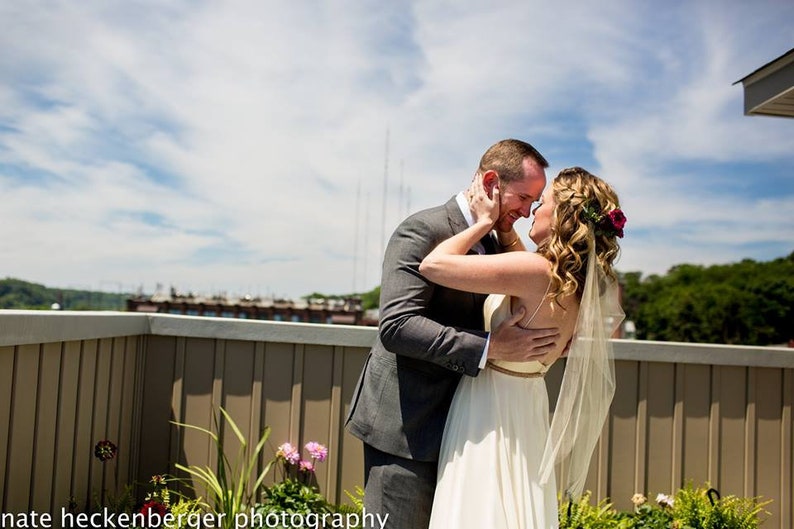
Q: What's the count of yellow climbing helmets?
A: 0